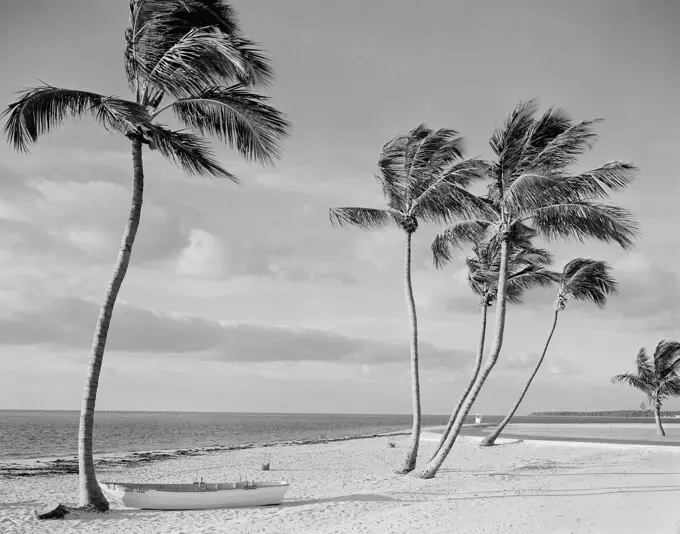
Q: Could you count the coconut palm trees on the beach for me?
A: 6